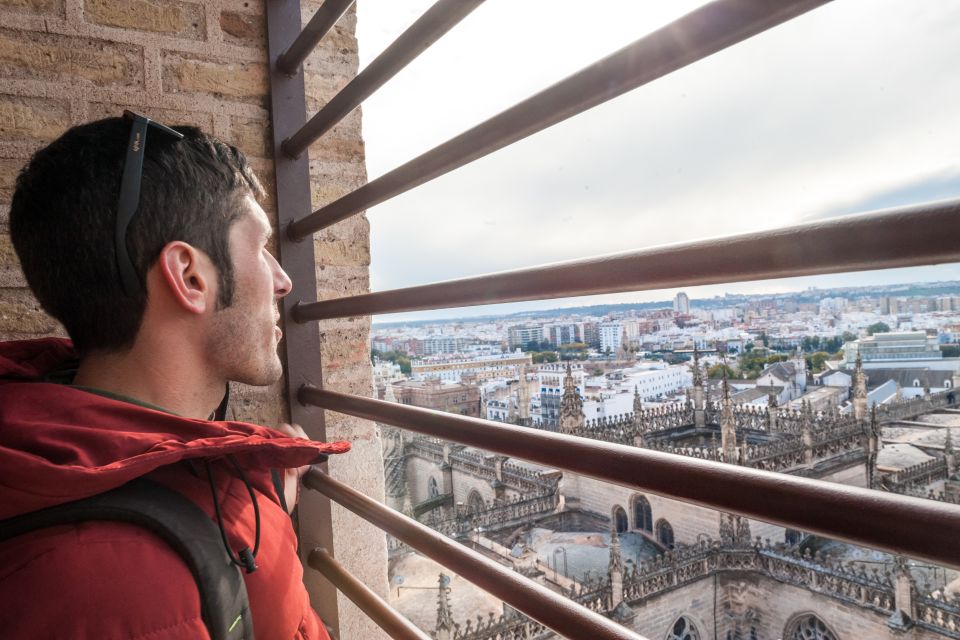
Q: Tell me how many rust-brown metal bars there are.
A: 7